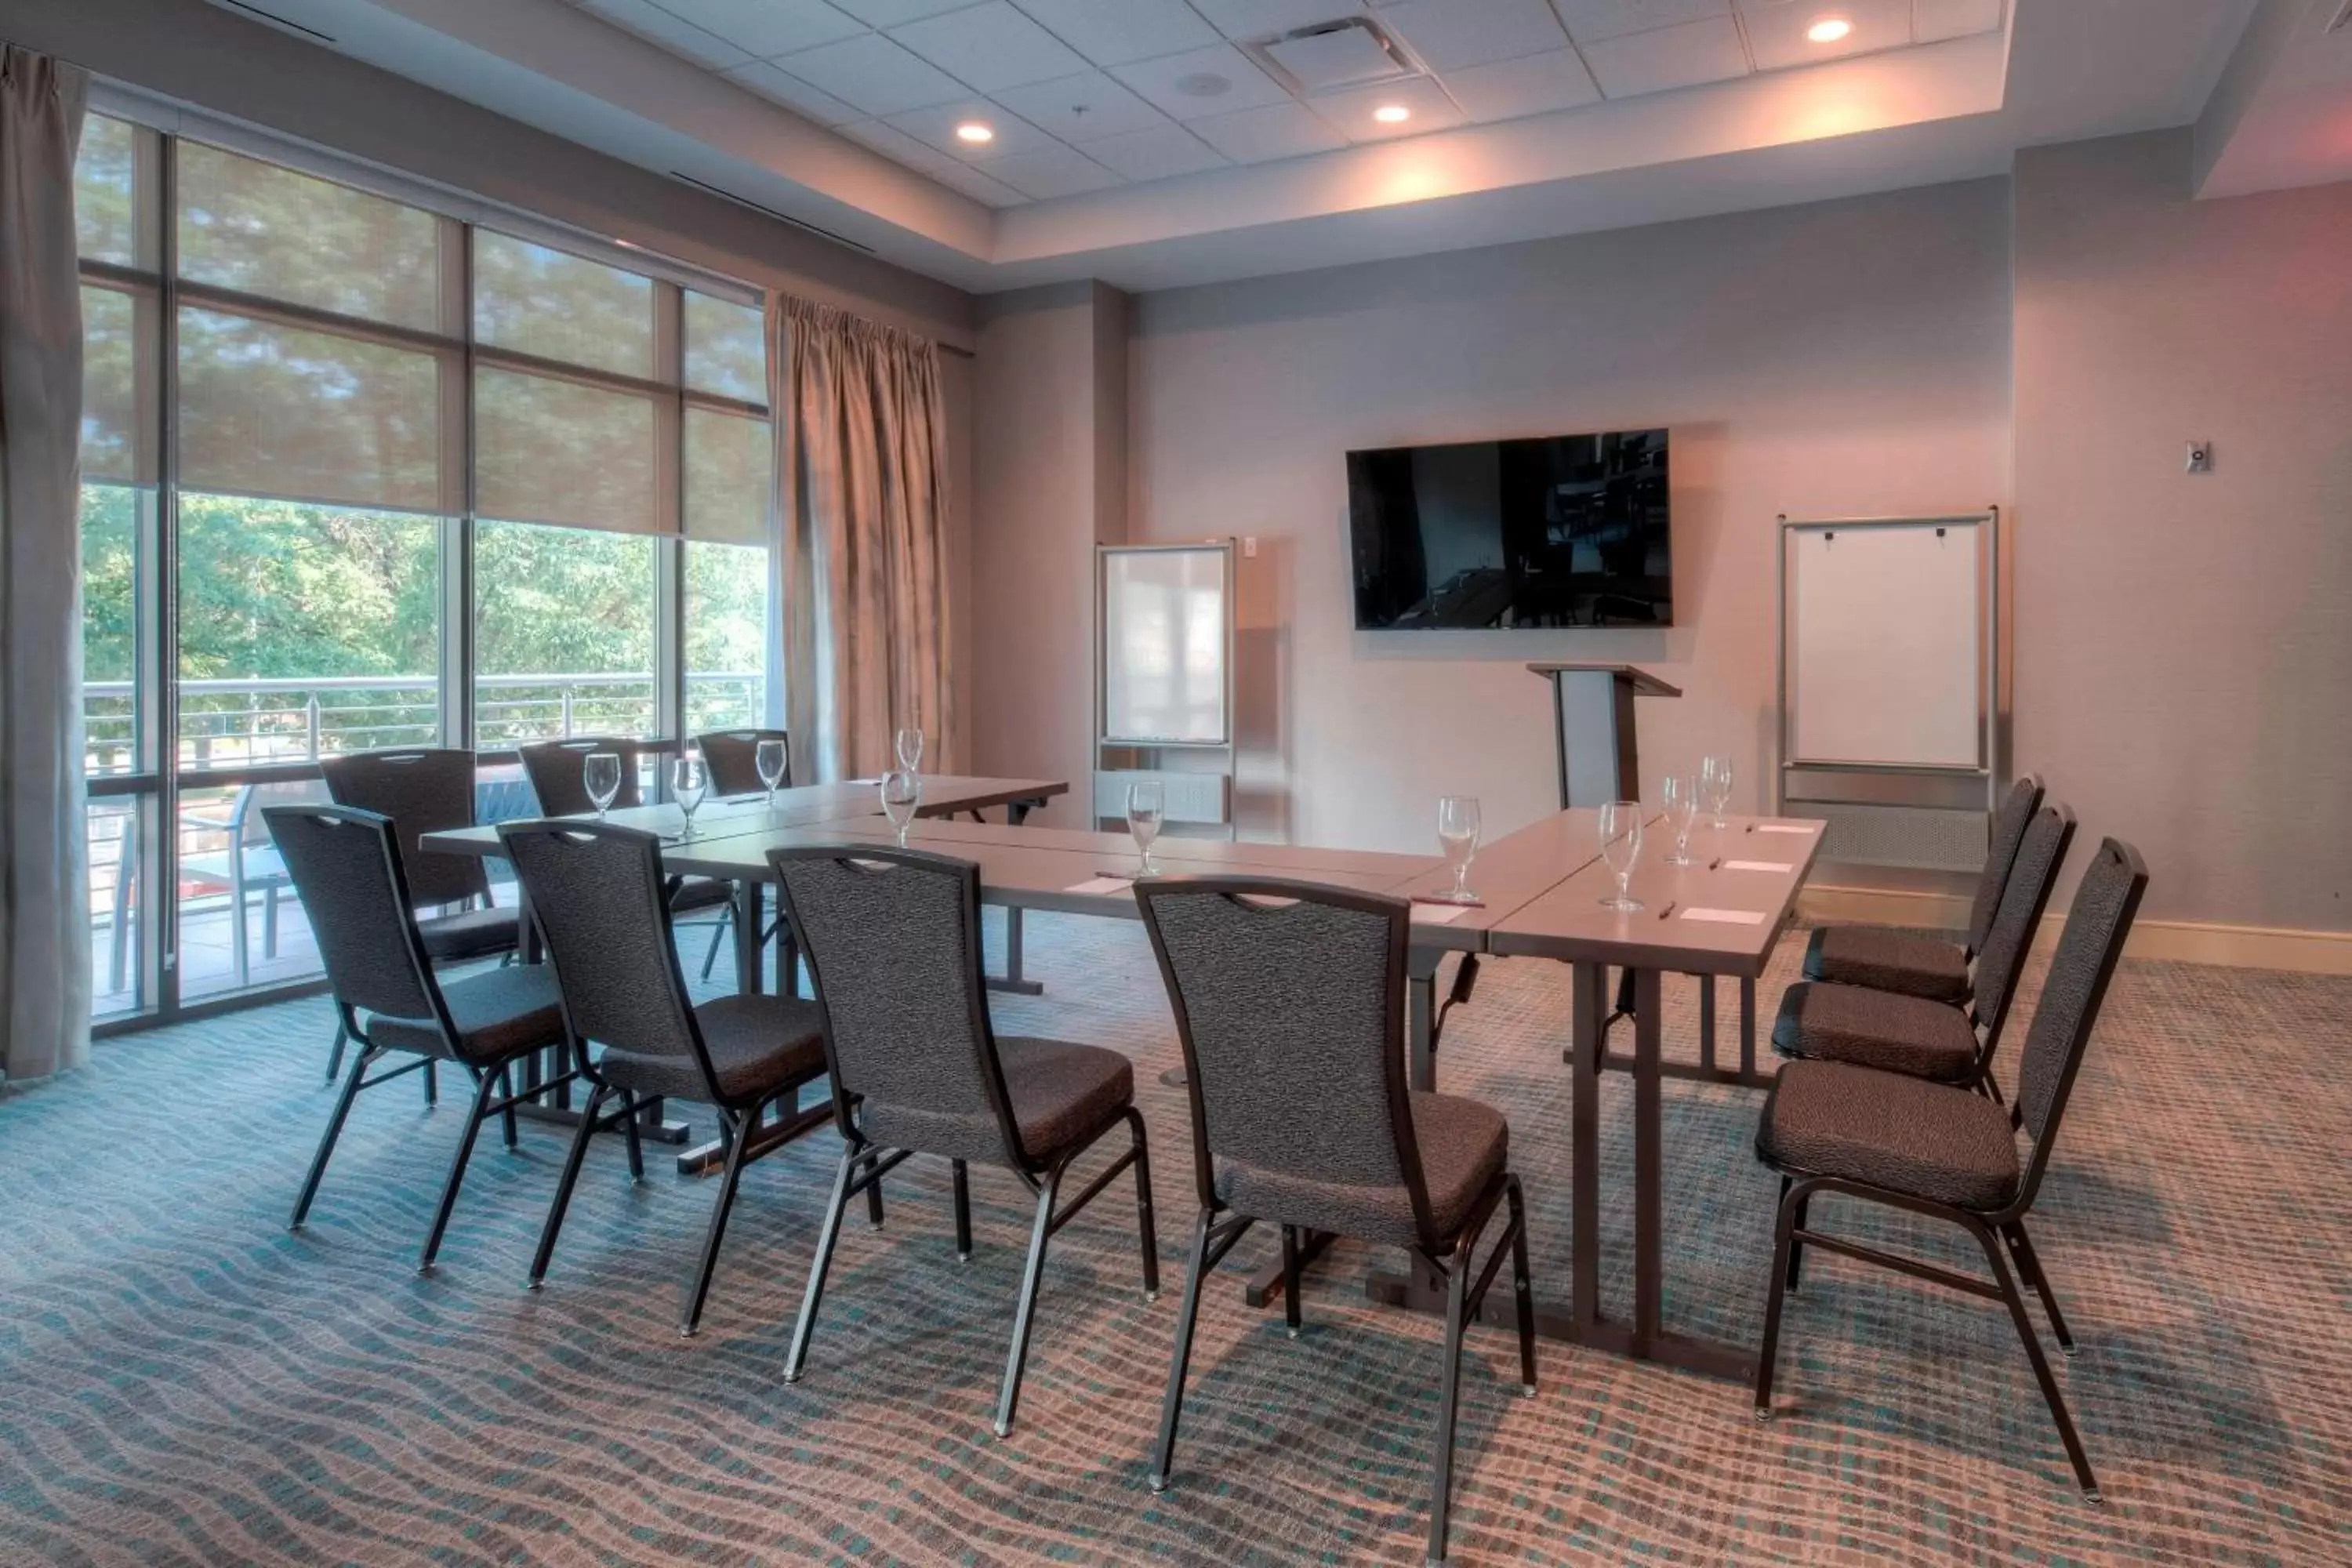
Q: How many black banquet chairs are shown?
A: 10